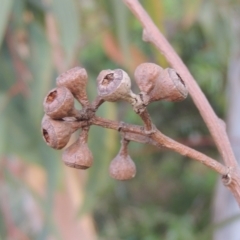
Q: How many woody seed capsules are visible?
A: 8